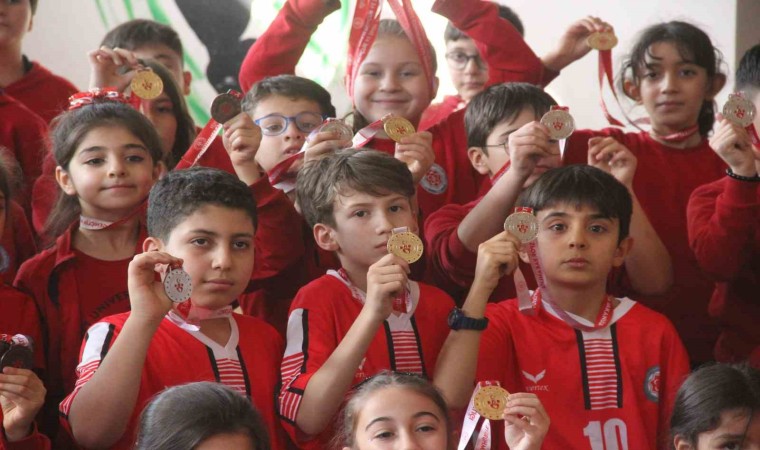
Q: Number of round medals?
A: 12